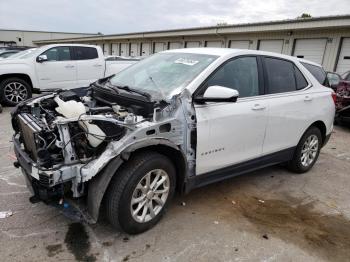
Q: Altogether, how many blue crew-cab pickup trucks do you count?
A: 0